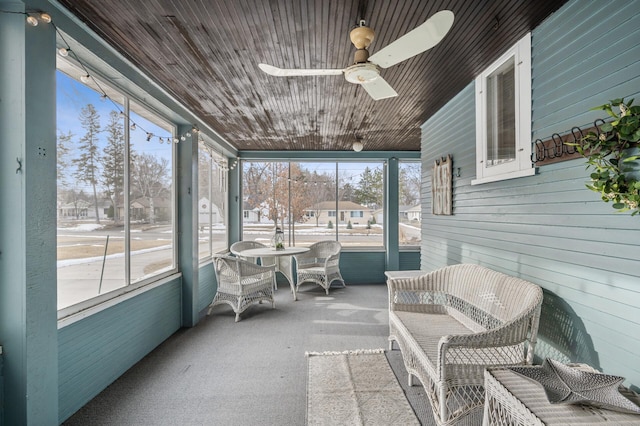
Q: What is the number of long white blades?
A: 3